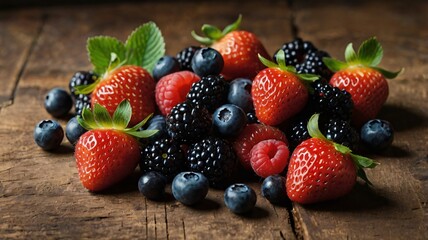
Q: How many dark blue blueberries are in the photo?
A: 13